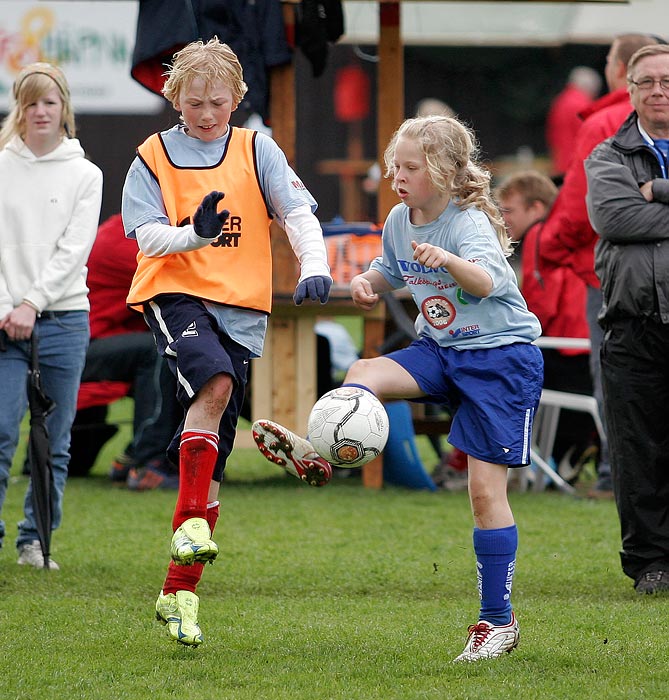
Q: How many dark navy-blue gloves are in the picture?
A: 2